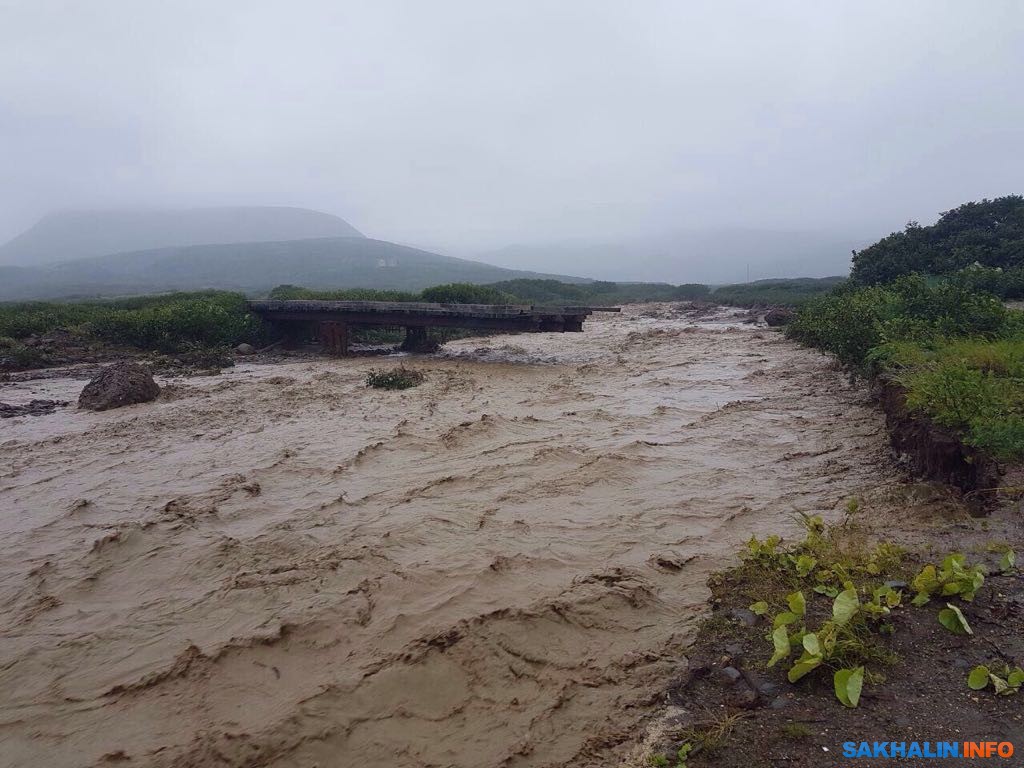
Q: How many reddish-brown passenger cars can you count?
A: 0